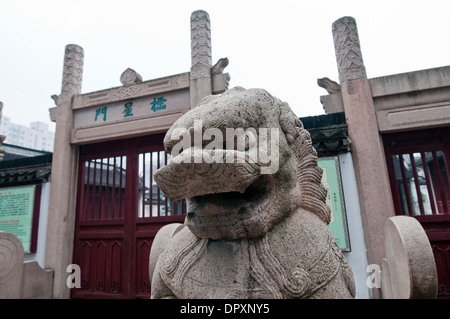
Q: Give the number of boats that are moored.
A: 0